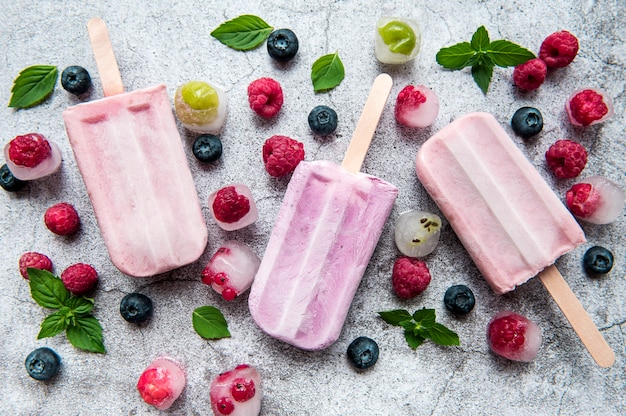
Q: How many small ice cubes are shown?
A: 12